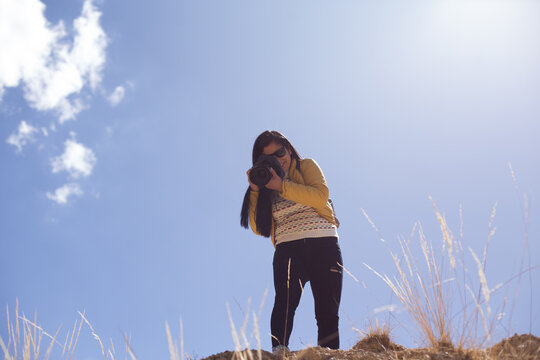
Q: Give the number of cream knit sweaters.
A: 1